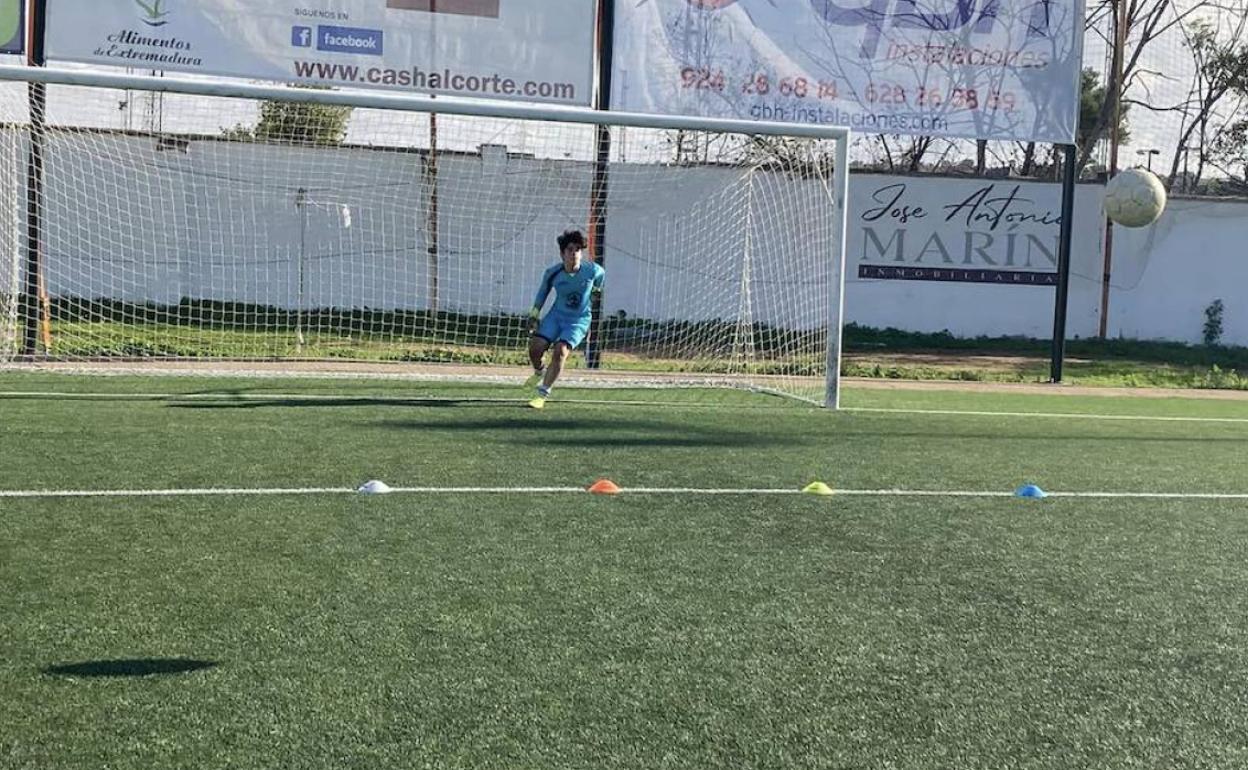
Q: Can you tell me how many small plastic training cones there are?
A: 4